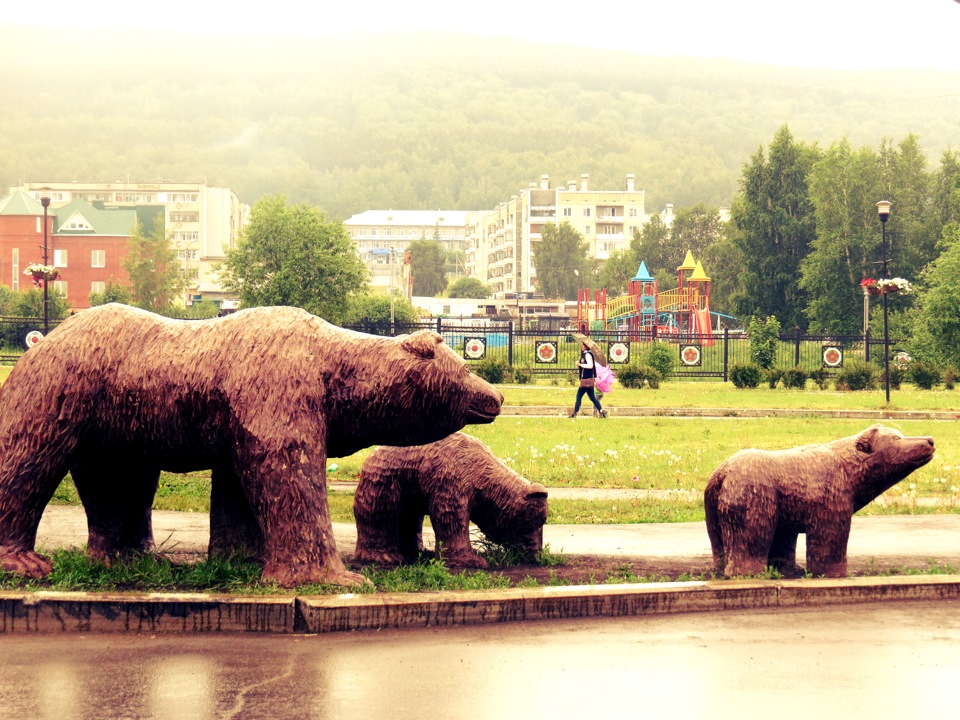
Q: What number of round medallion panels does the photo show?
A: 7